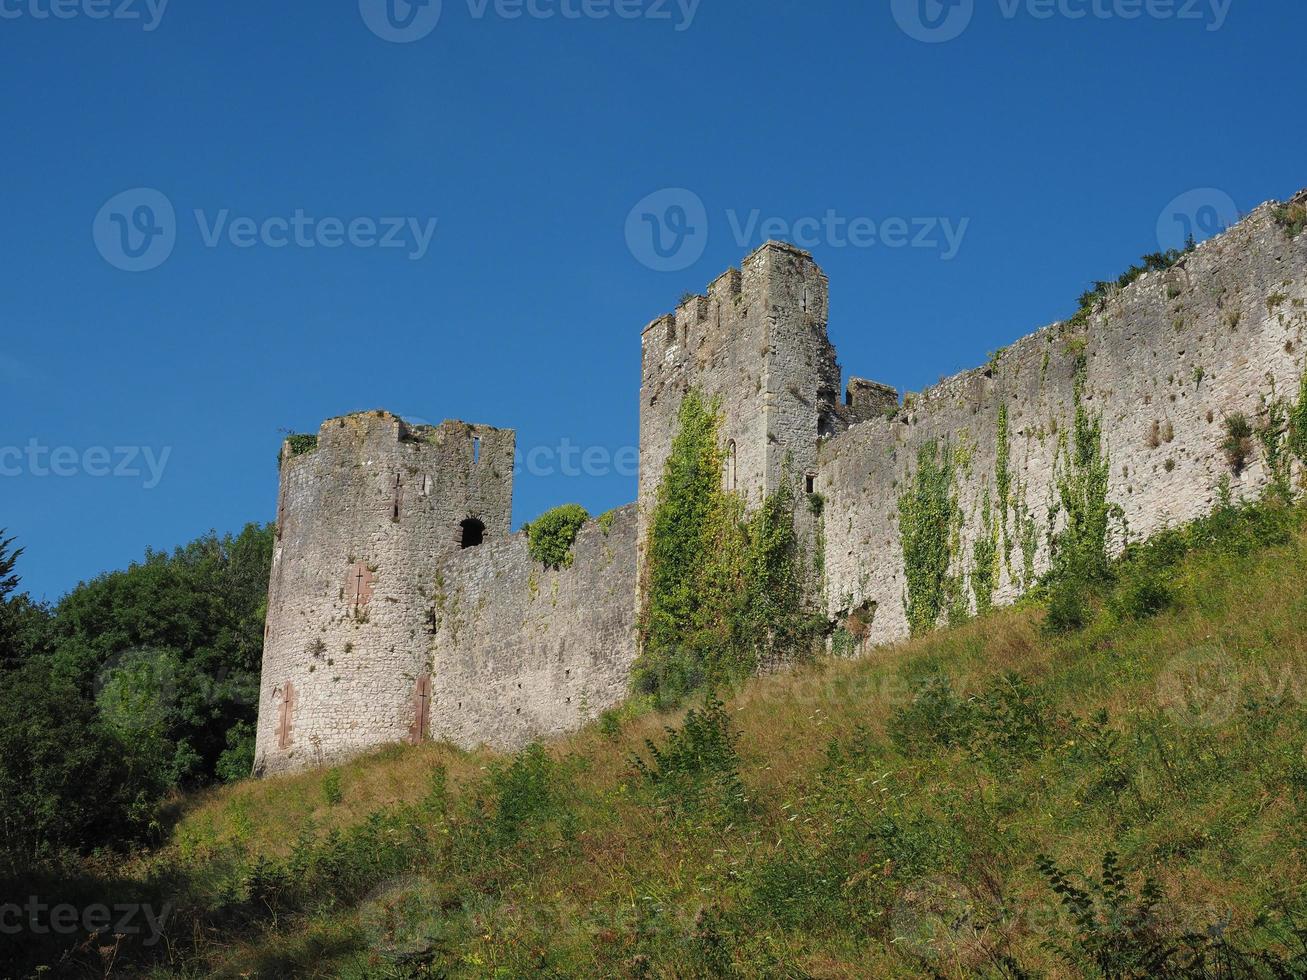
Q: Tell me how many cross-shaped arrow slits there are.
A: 4